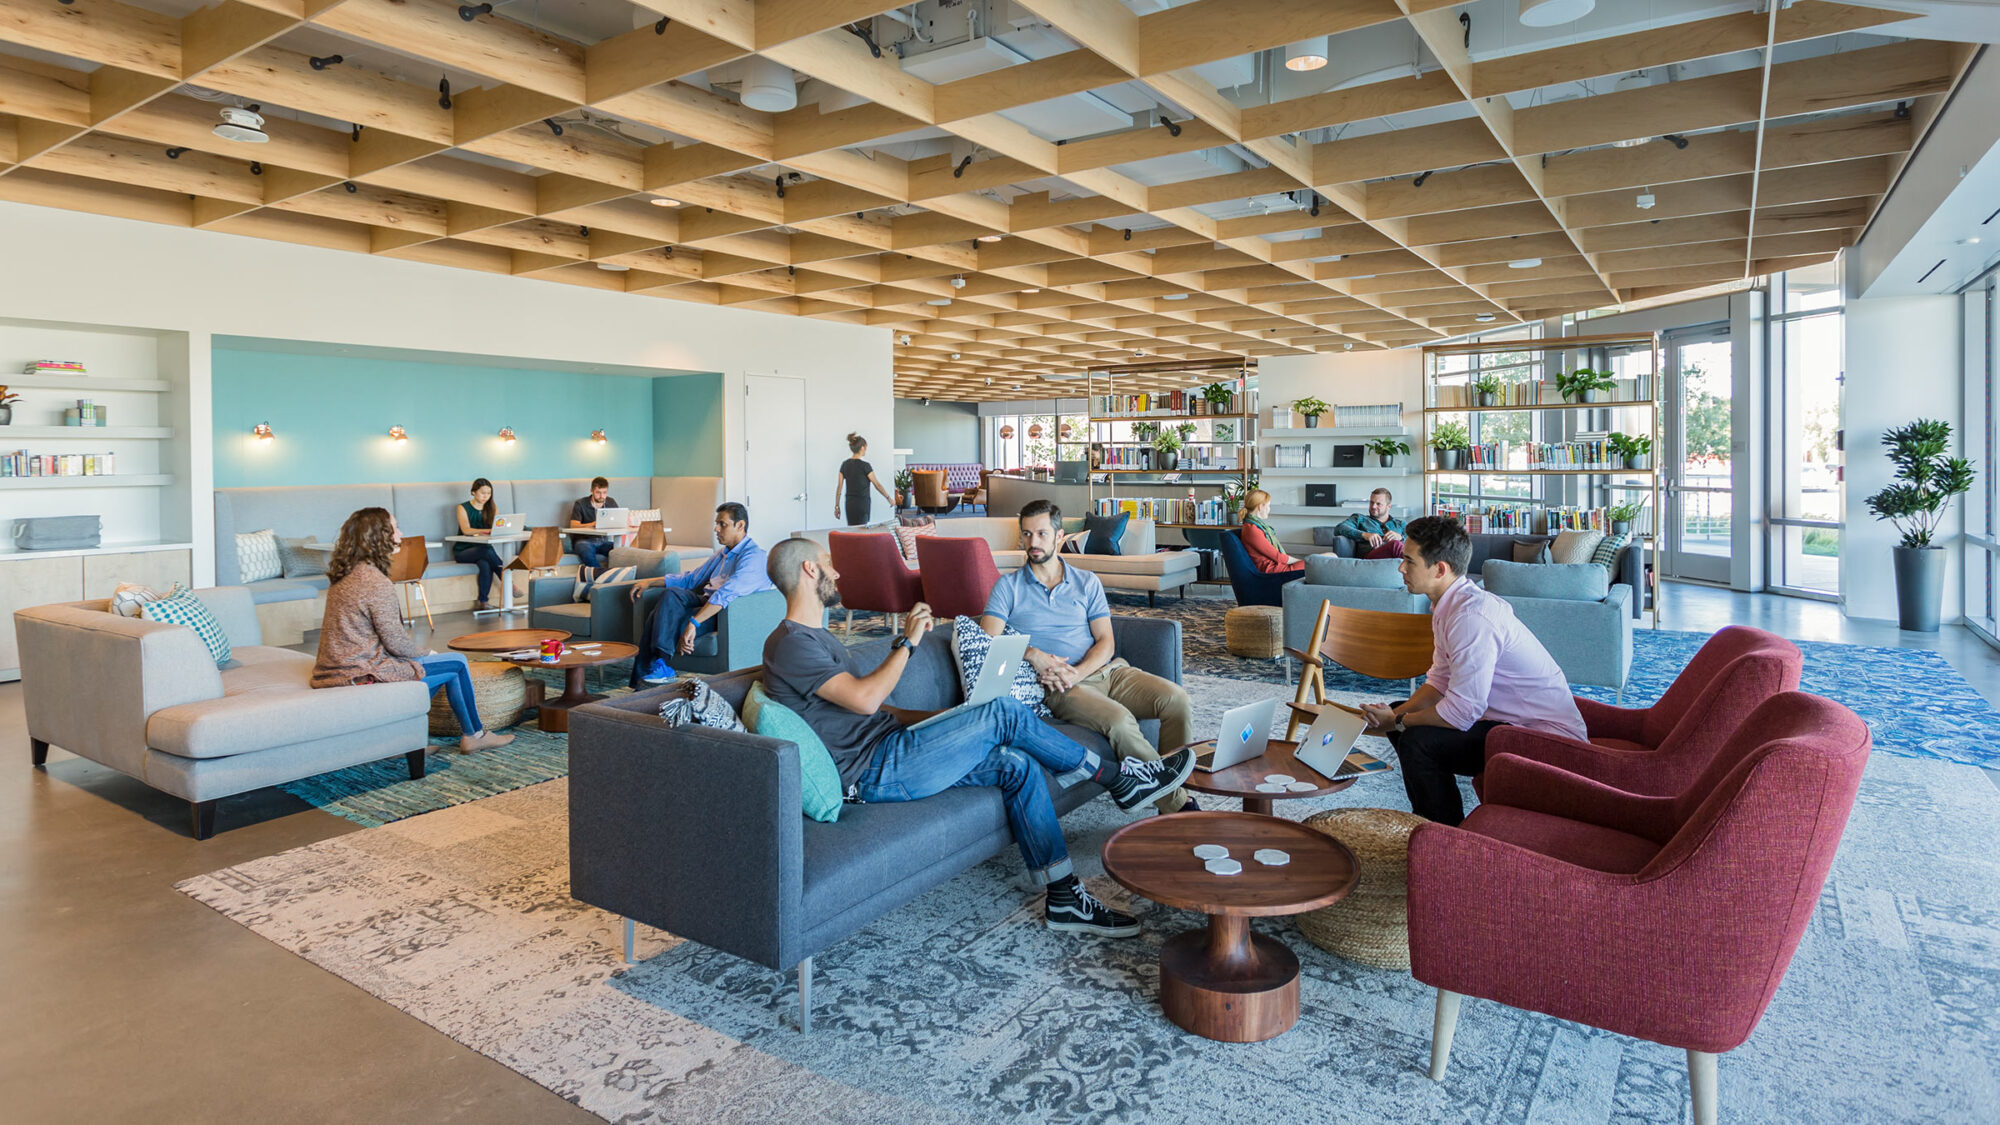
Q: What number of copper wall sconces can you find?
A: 4